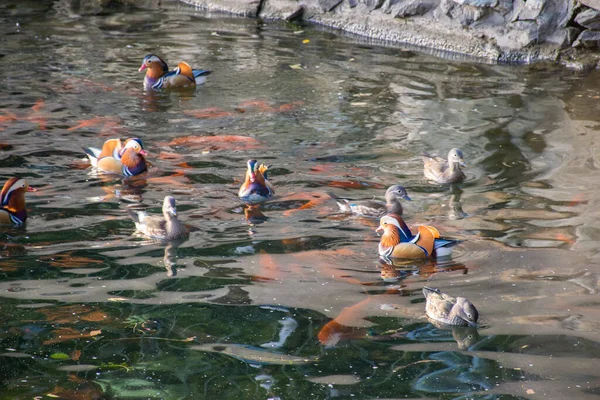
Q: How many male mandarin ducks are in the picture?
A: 5